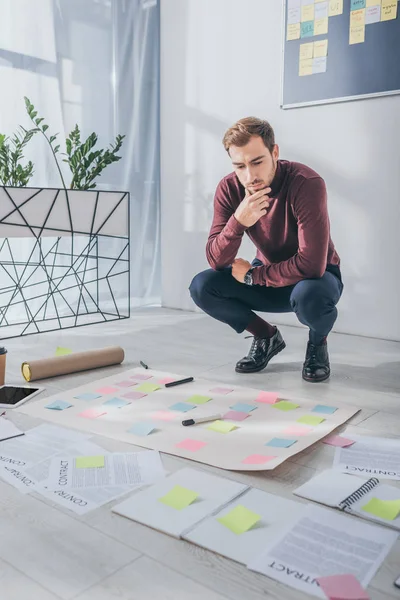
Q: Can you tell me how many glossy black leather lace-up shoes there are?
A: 2